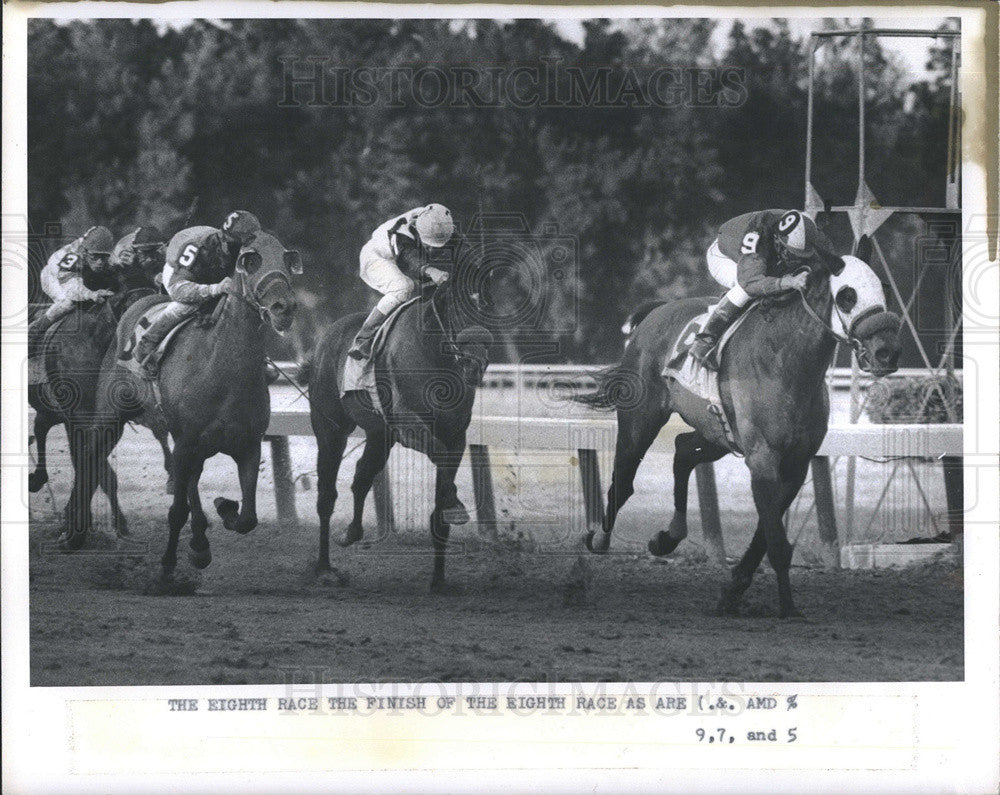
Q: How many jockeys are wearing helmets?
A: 5